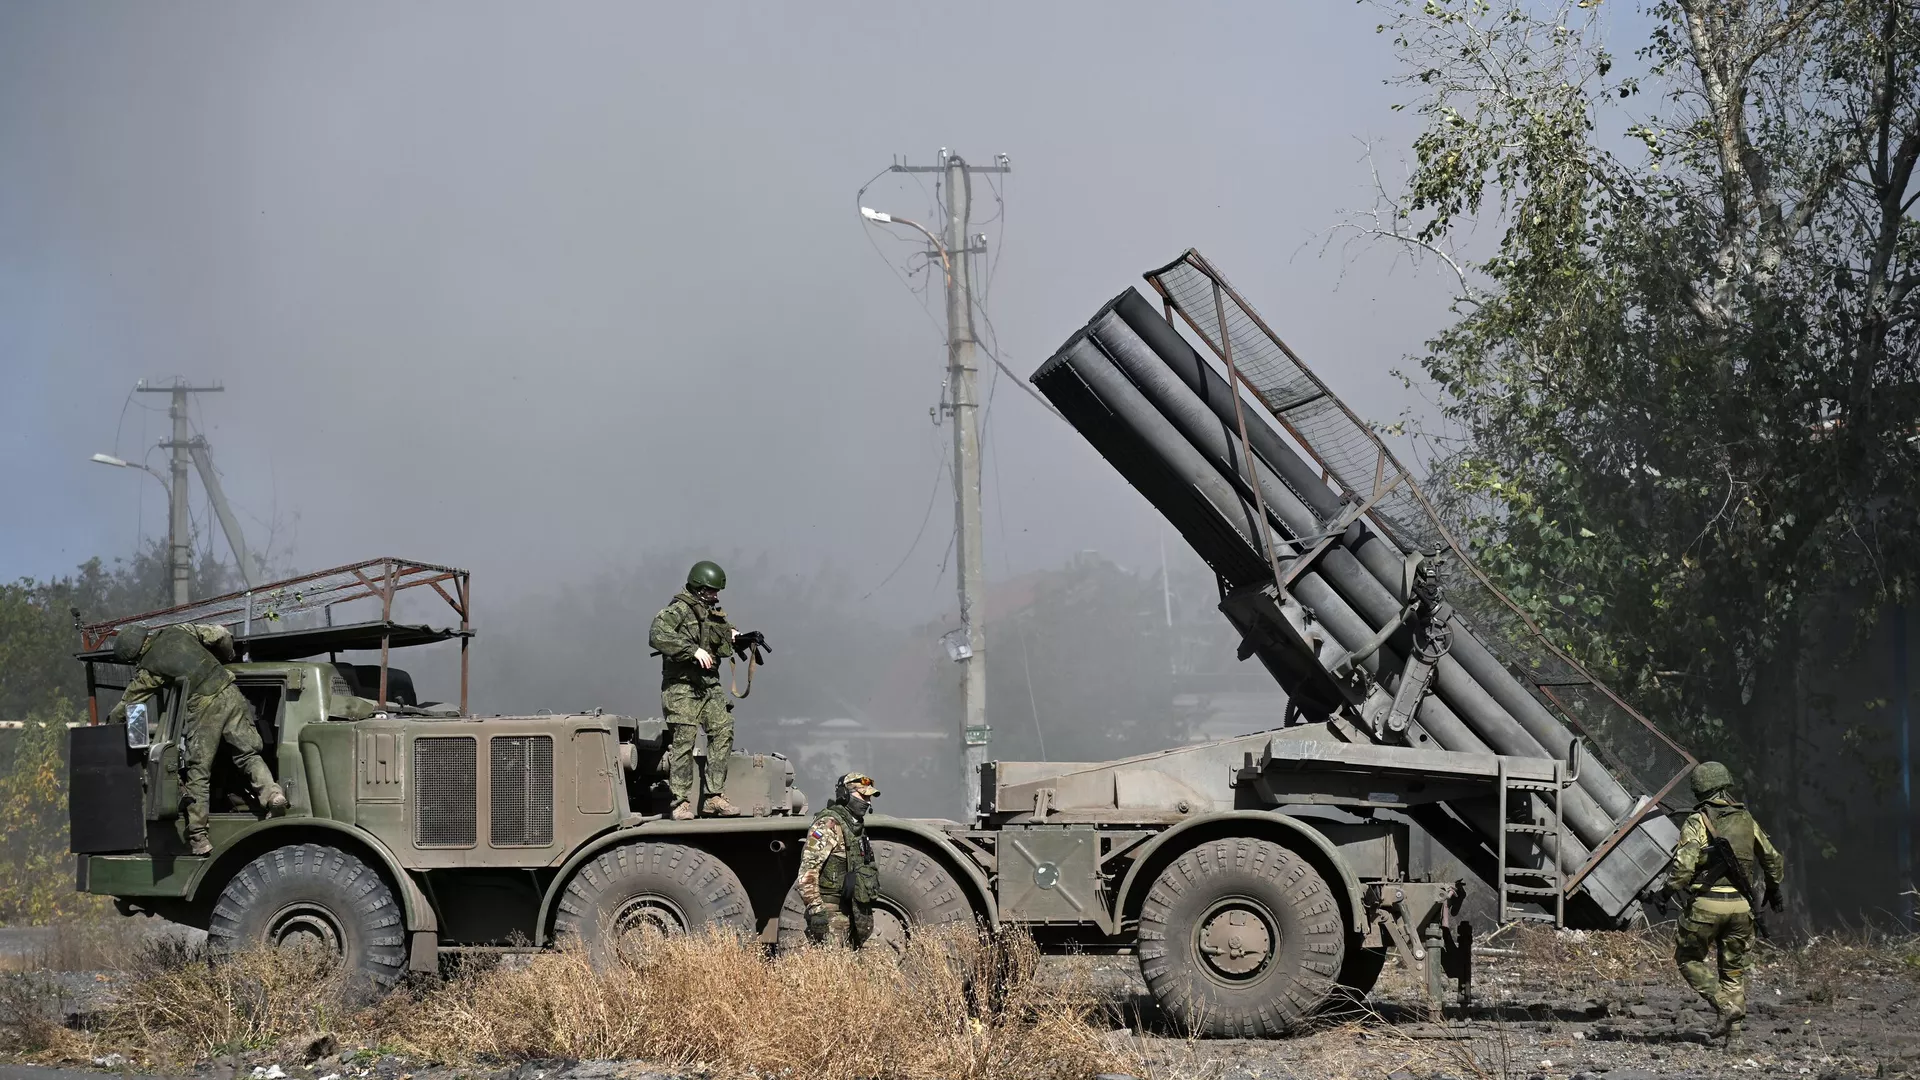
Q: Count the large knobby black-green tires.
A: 4